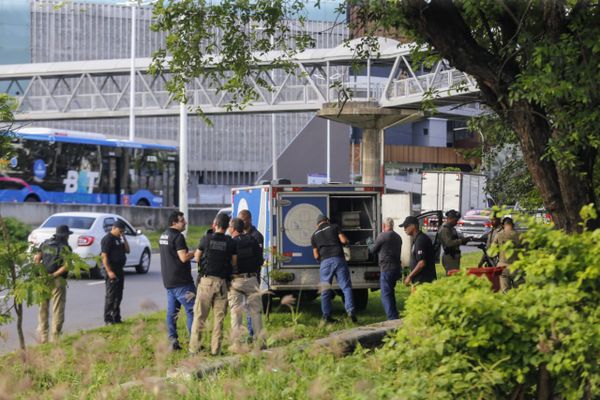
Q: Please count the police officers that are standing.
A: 12